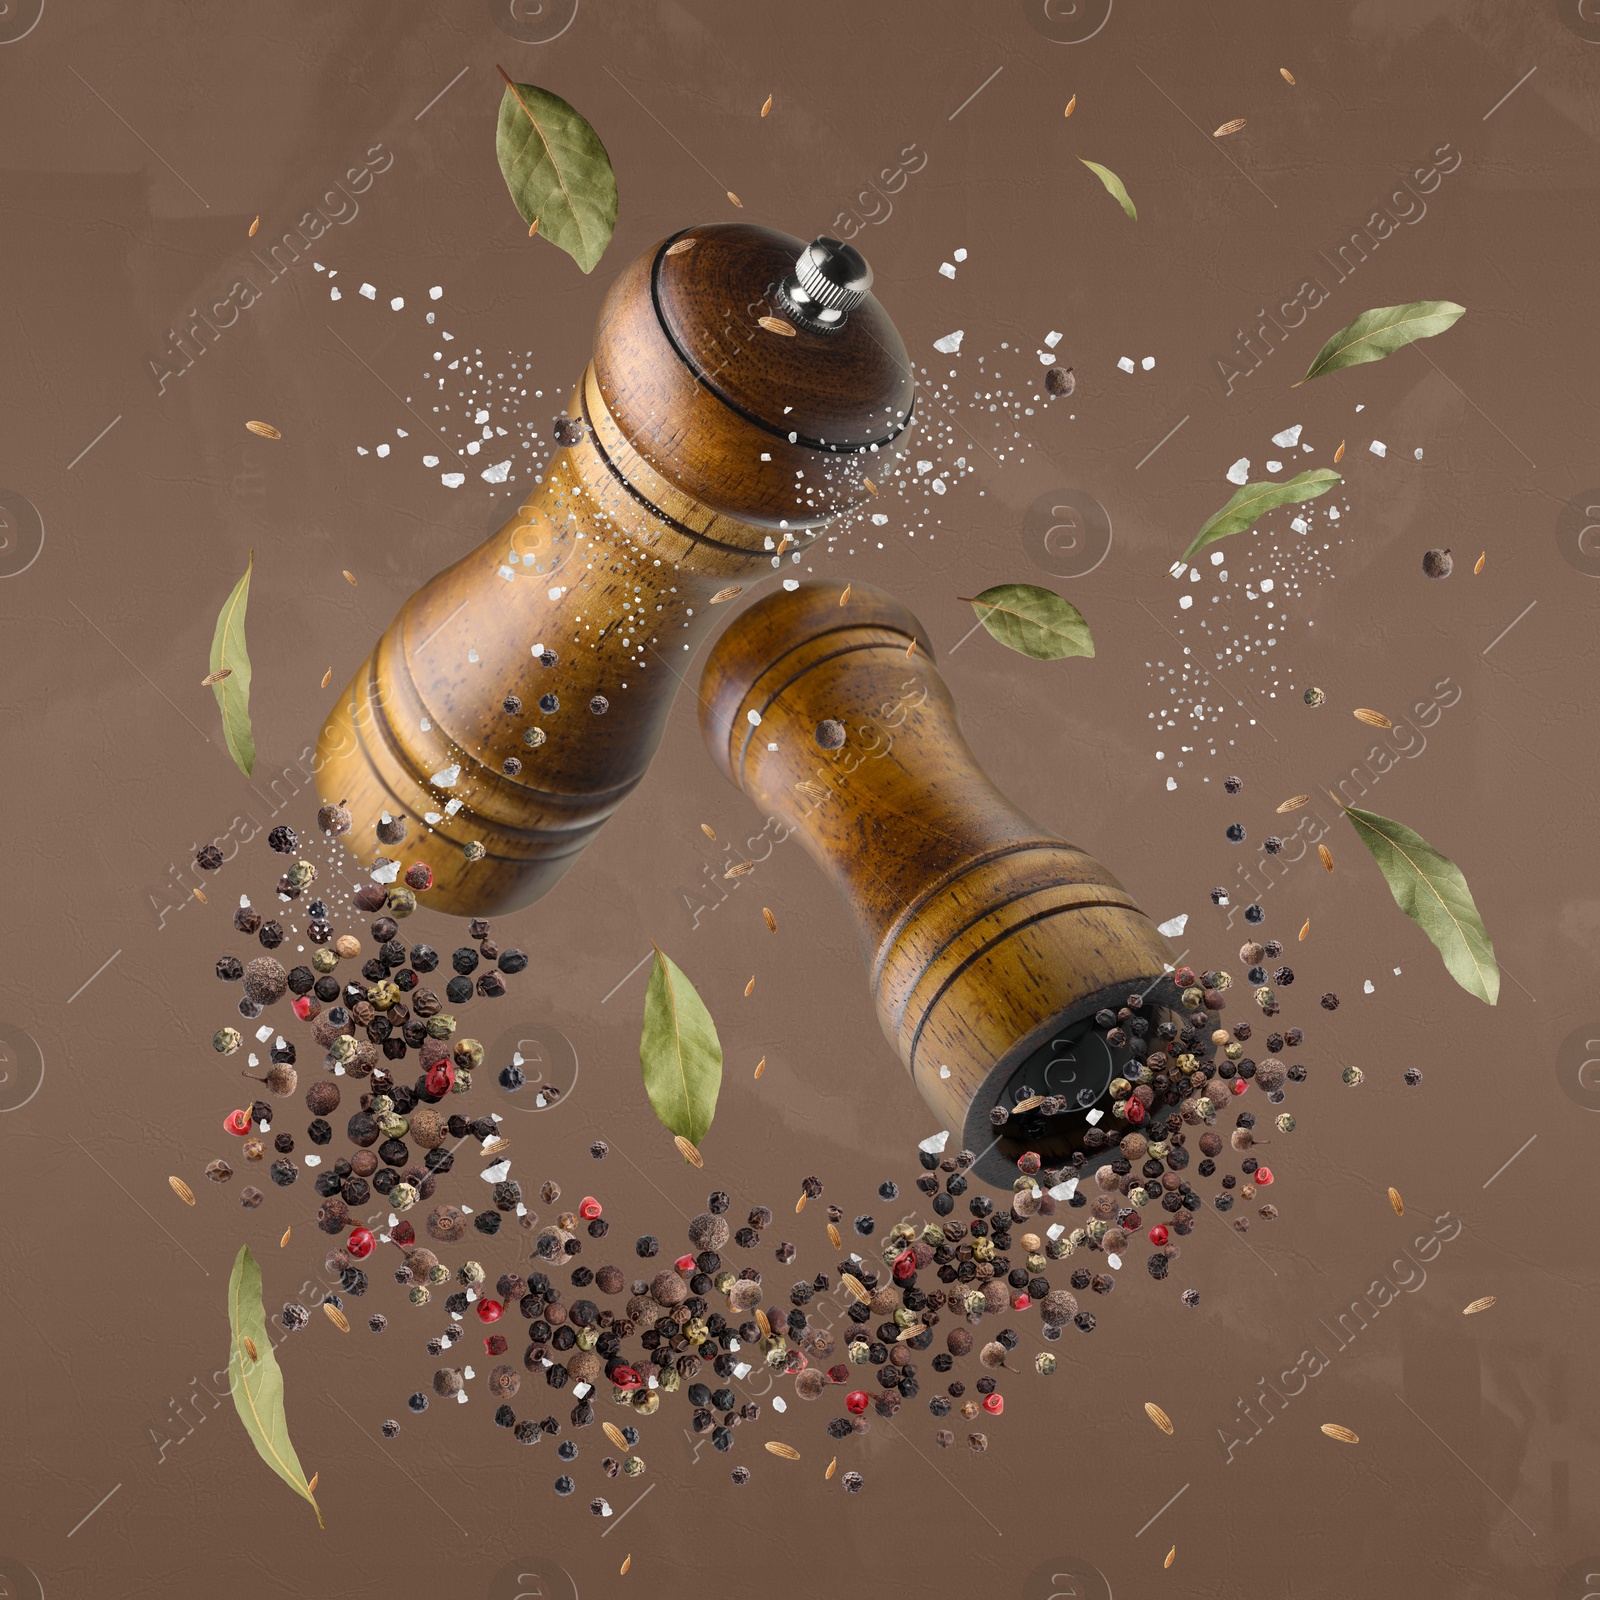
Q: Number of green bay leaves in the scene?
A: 9